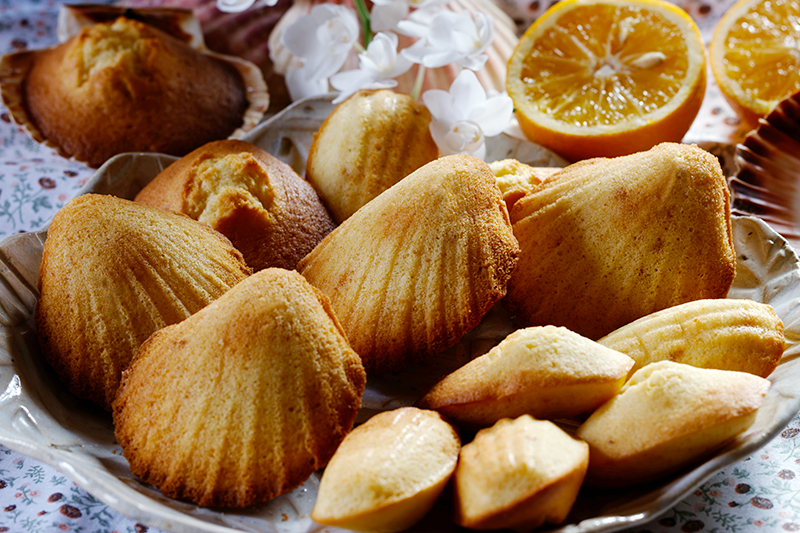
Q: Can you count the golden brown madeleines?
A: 13